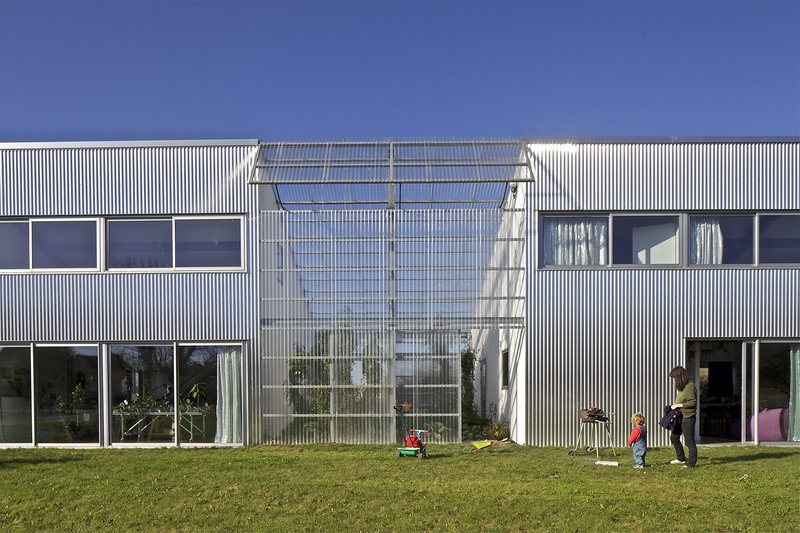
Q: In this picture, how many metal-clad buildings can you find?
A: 2